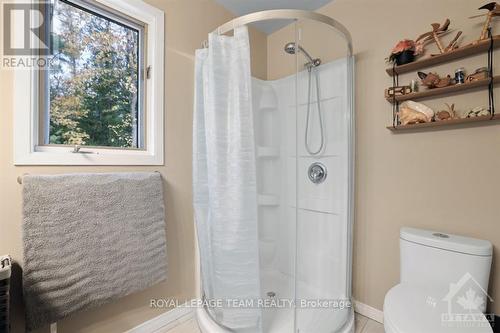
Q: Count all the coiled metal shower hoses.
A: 1